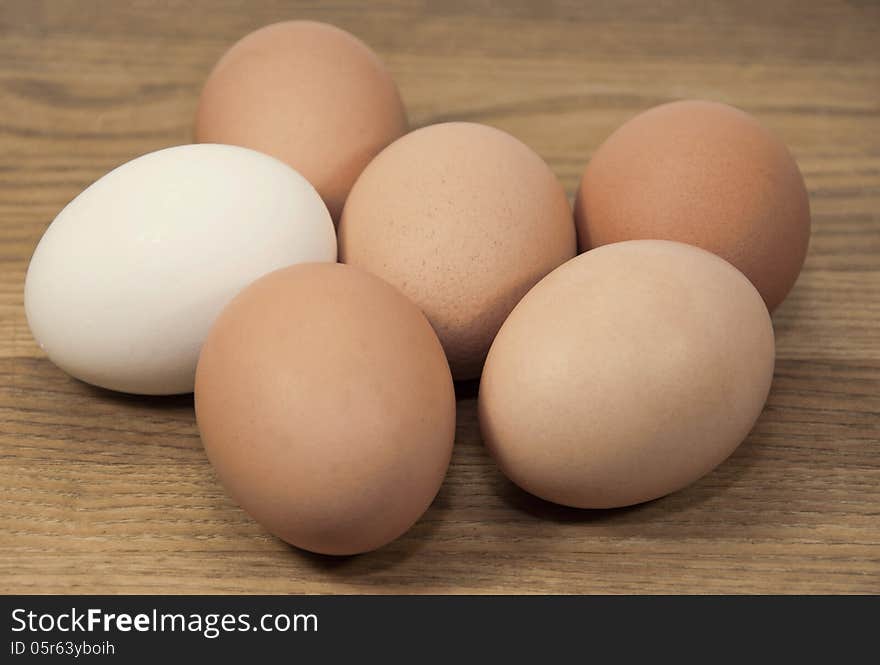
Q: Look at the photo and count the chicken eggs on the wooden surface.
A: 6